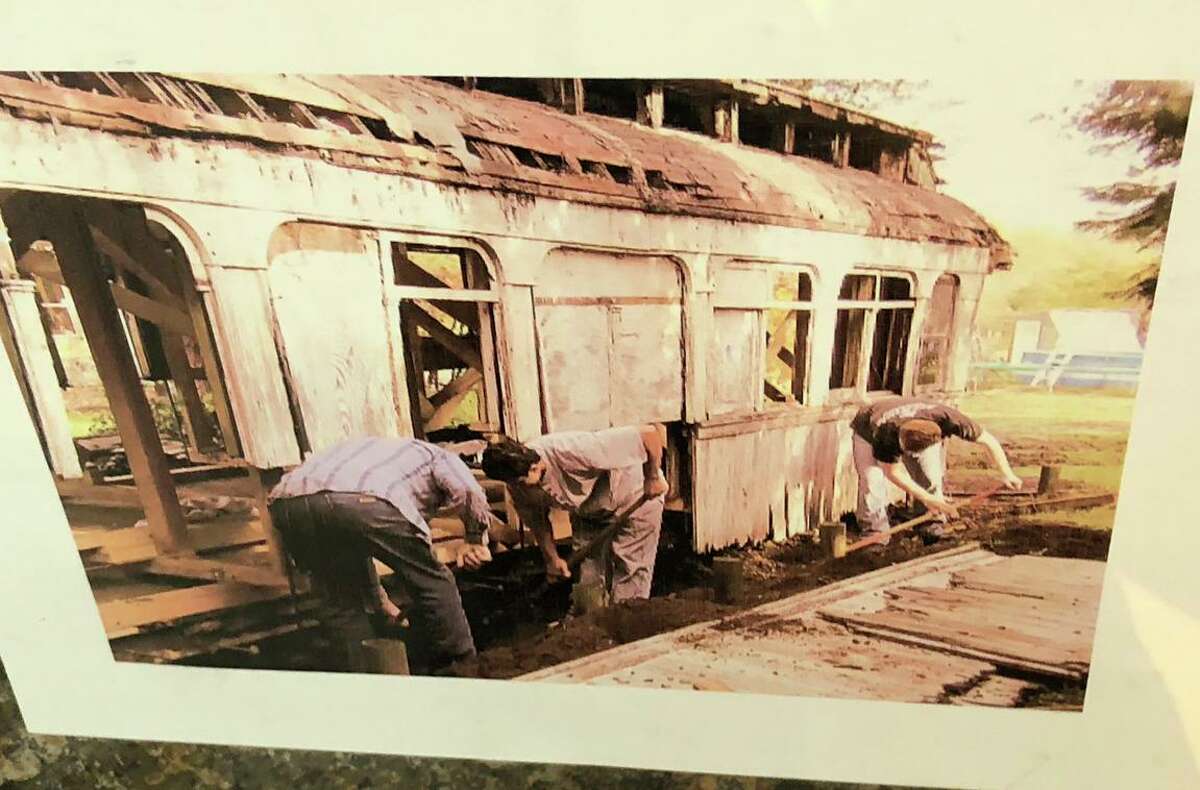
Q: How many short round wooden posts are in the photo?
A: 5